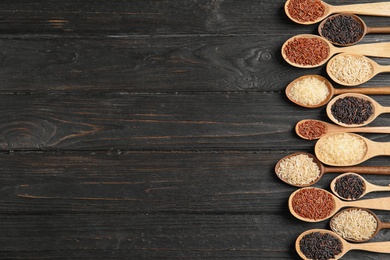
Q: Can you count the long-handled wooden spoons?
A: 13